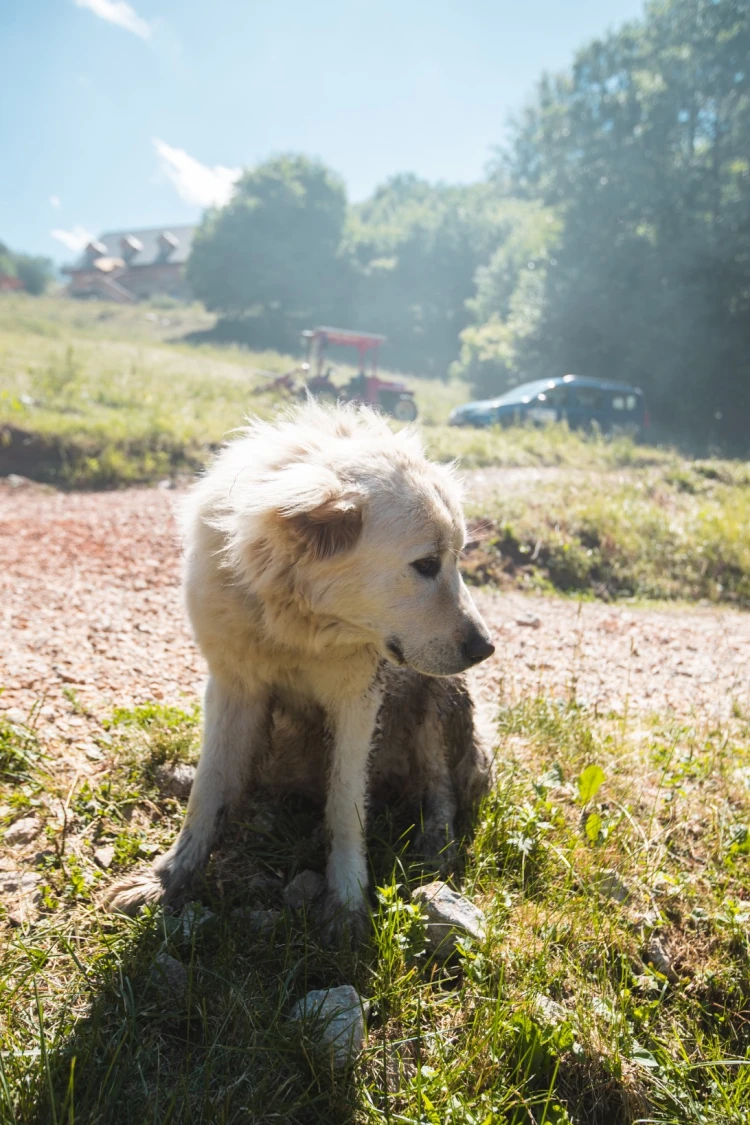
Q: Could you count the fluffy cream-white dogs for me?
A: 1